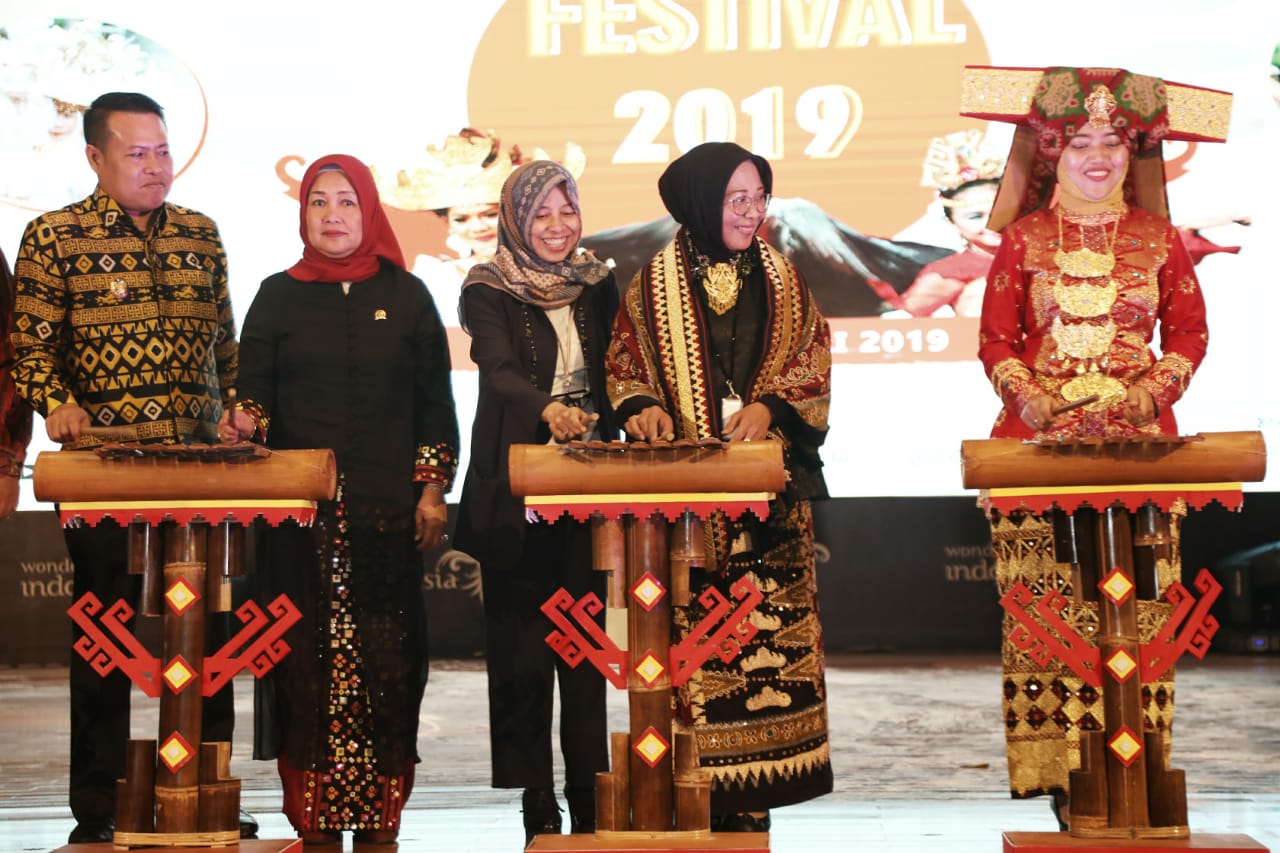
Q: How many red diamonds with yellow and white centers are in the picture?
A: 9